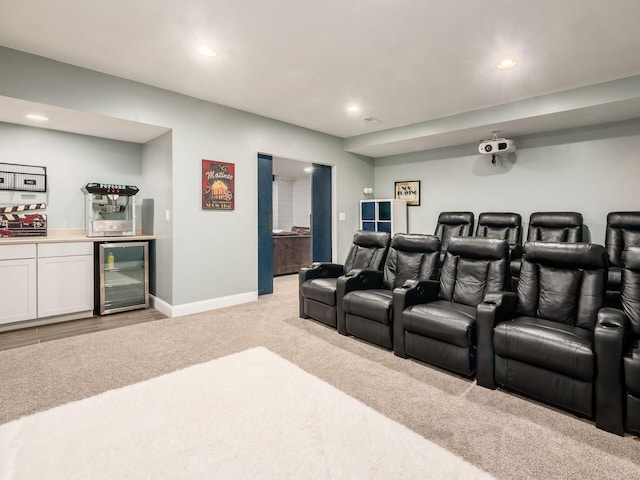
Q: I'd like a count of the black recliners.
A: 9